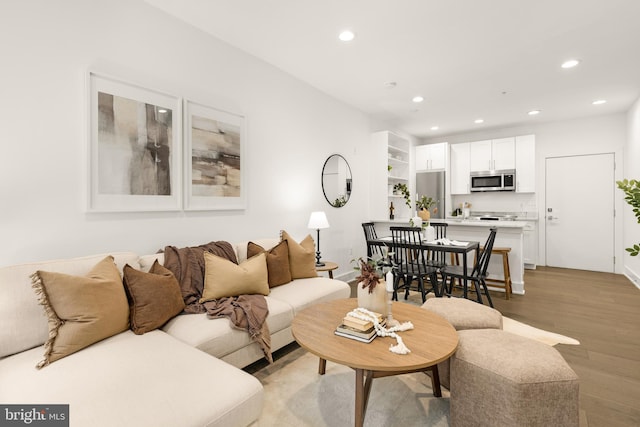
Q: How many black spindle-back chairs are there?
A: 4